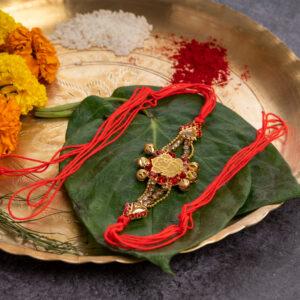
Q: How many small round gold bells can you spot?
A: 6